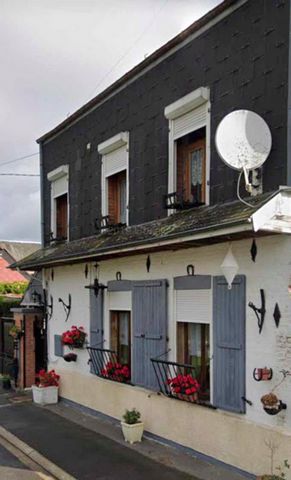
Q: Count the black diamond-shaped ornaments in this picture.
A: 5